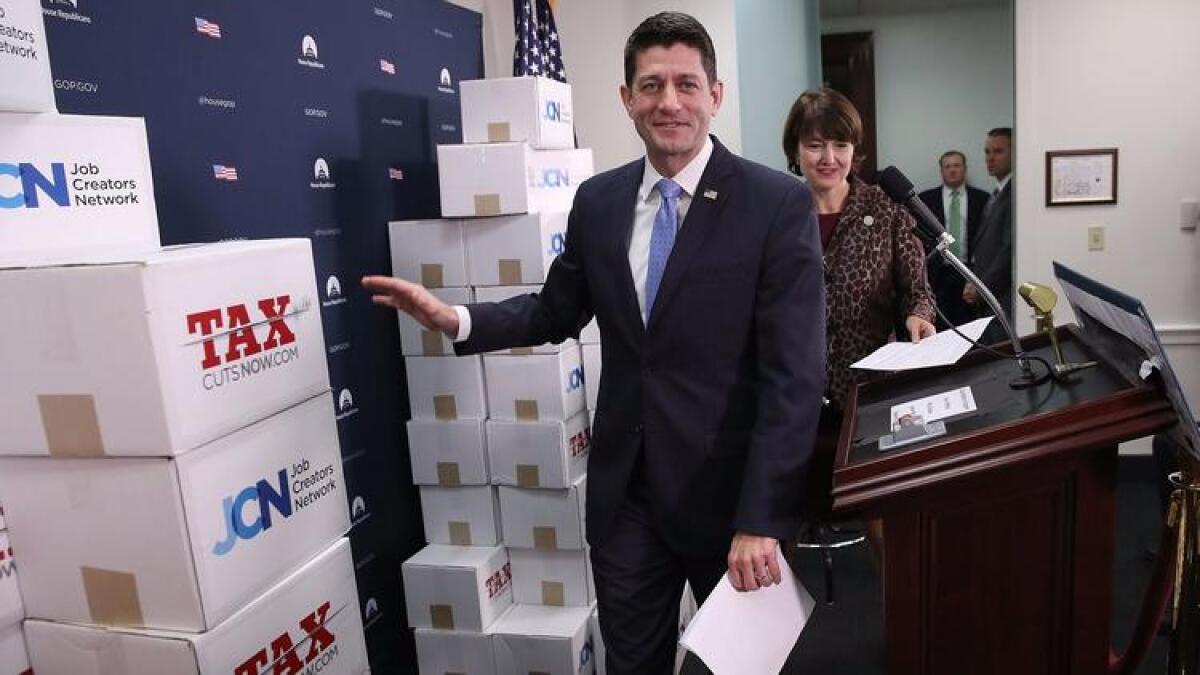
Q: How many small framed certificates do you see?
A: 1